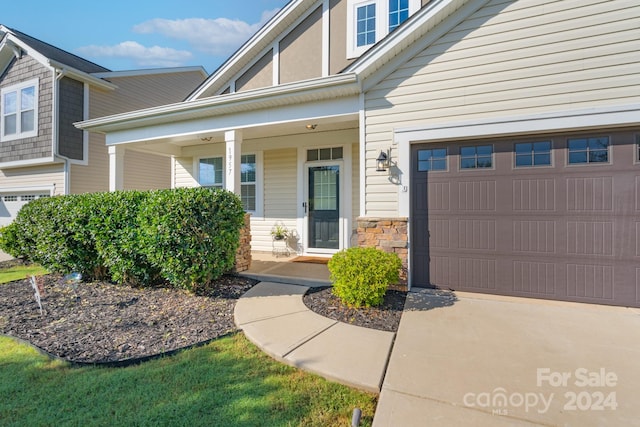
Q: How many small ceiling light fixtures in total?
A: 2